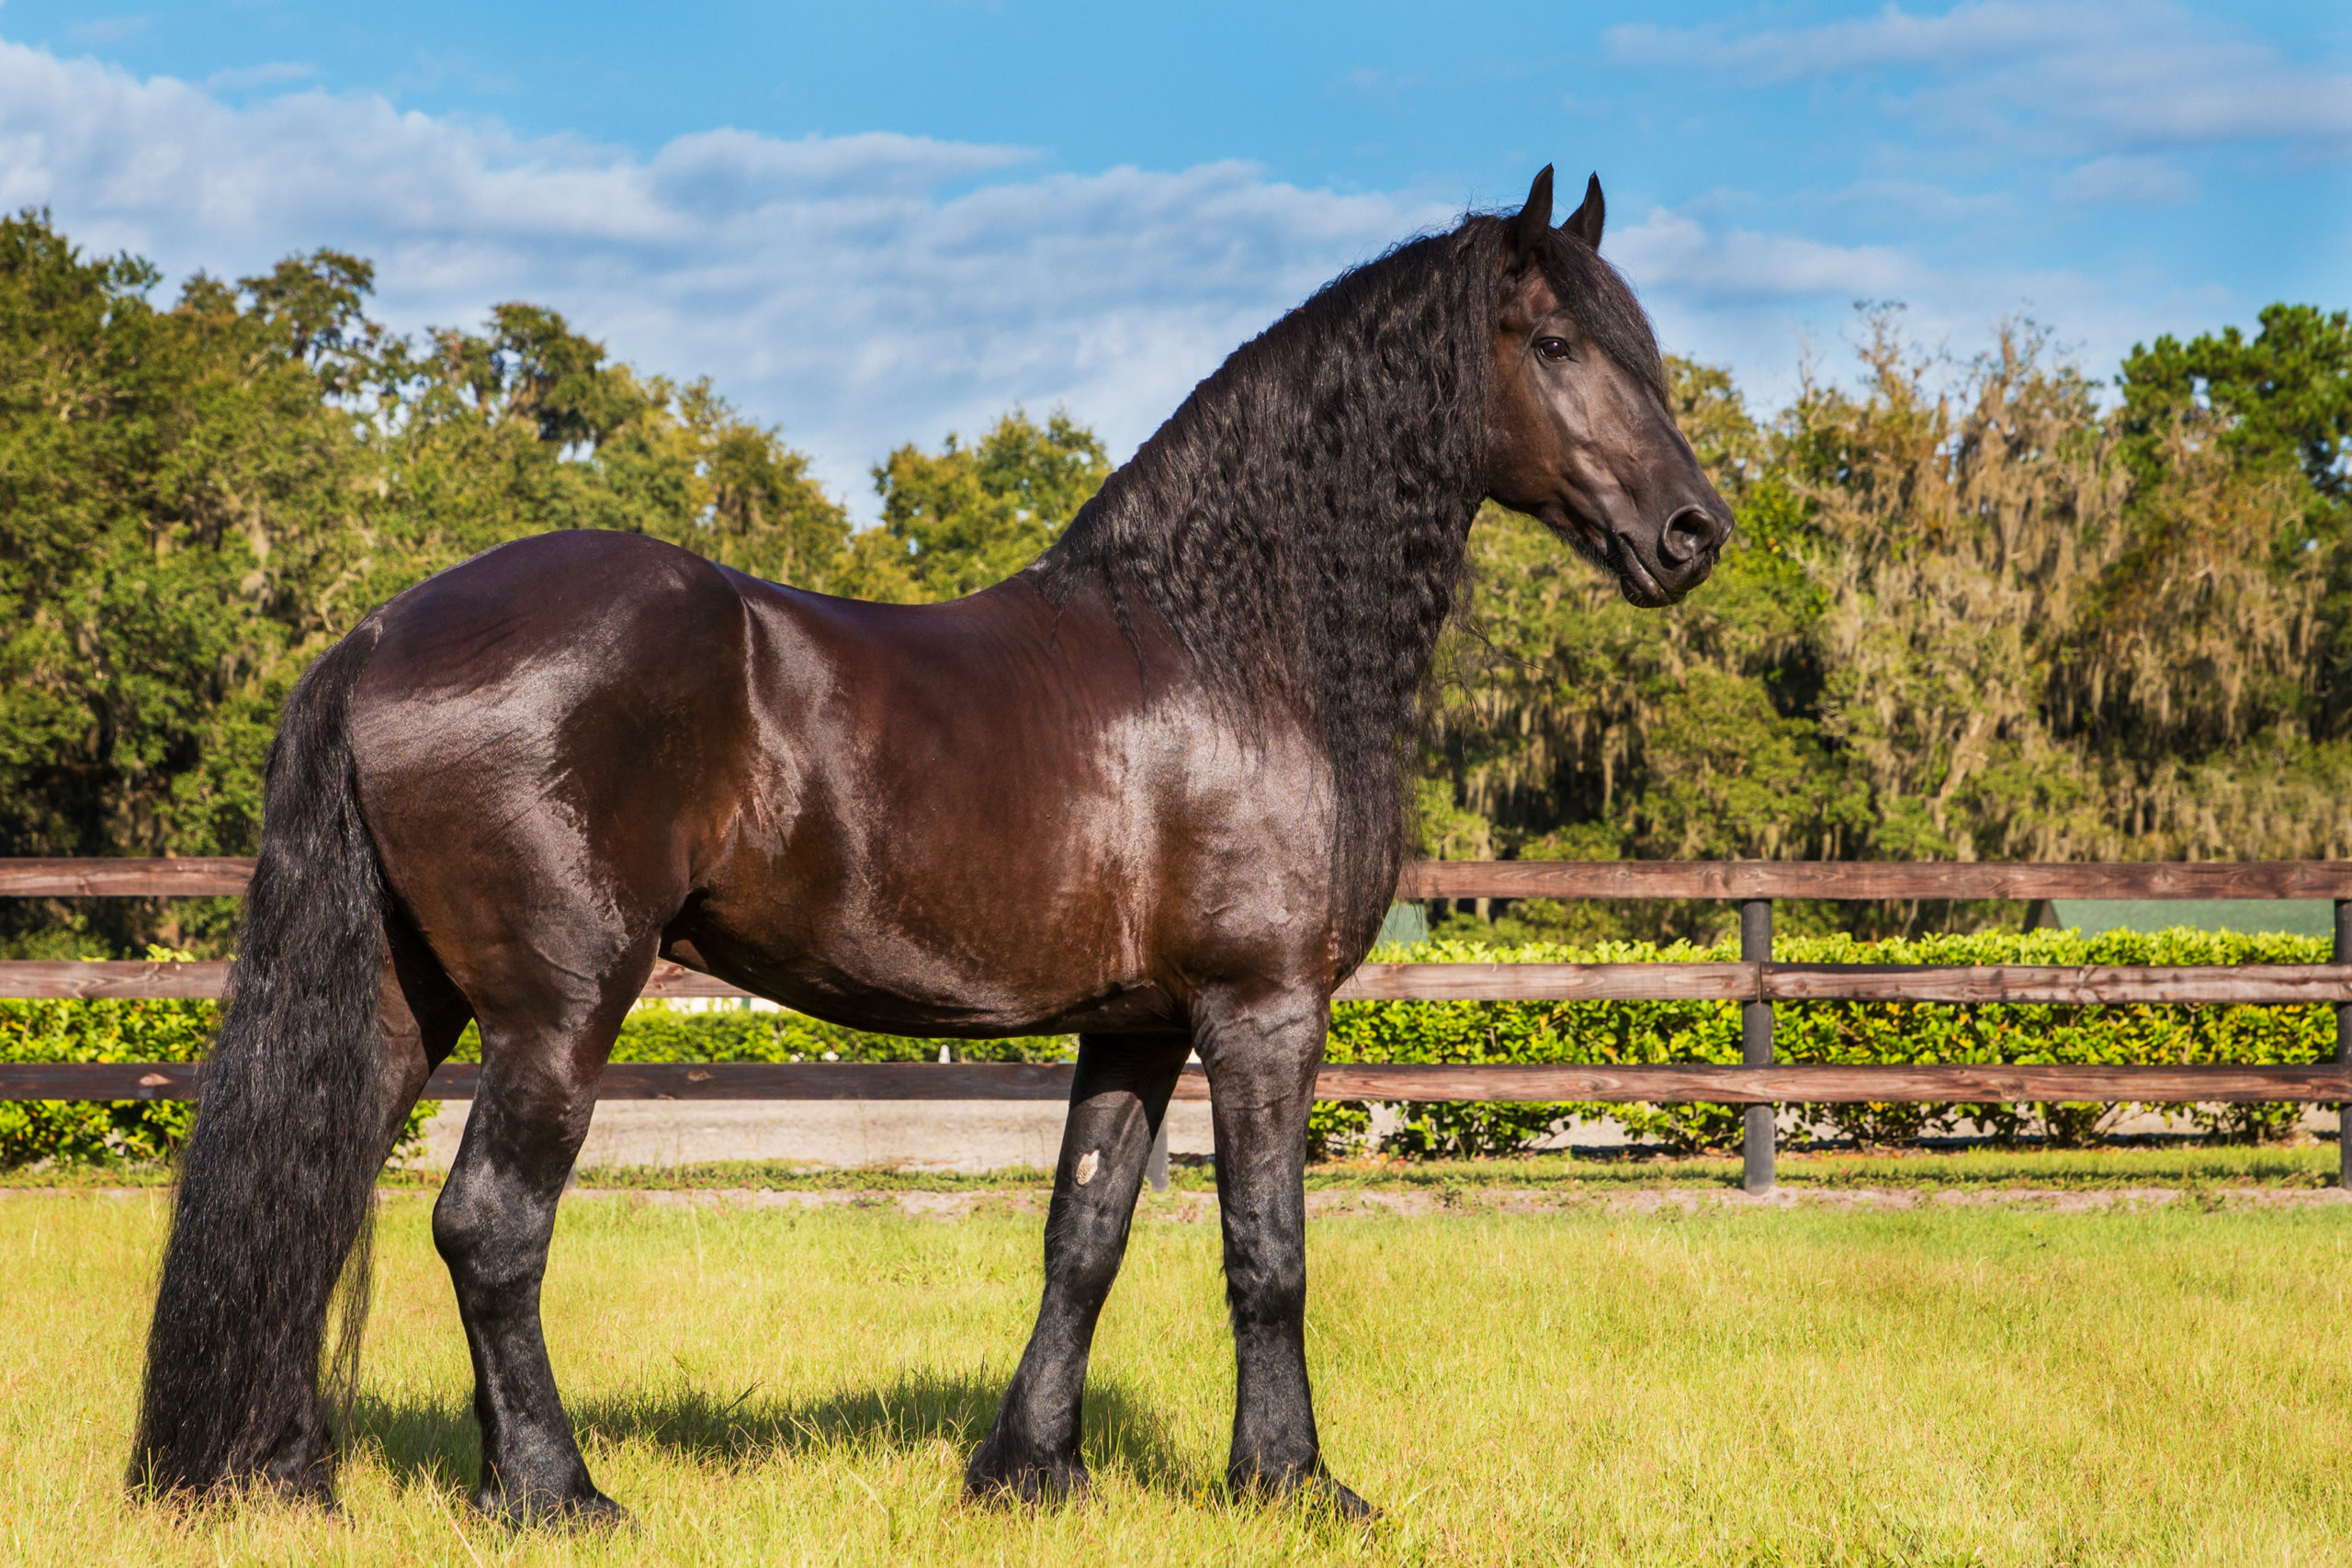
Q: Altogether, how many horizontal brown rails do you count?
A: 3